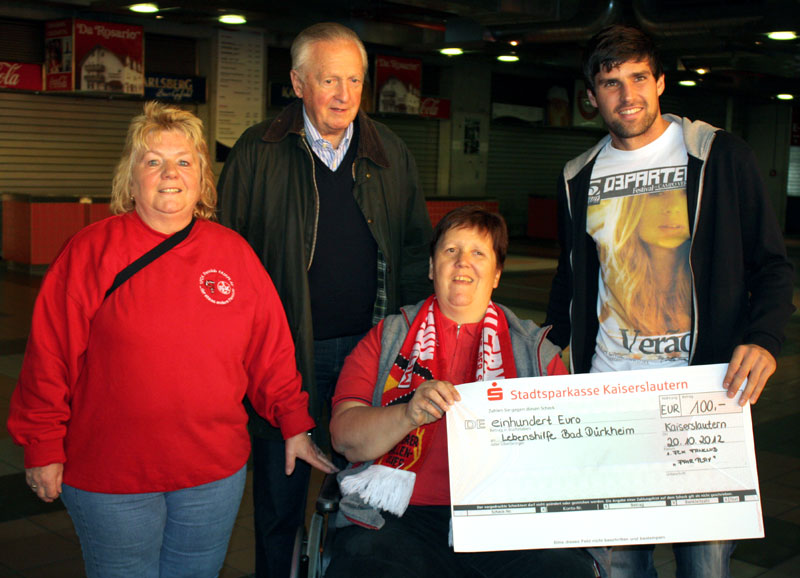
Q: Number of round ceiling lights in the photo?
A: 7